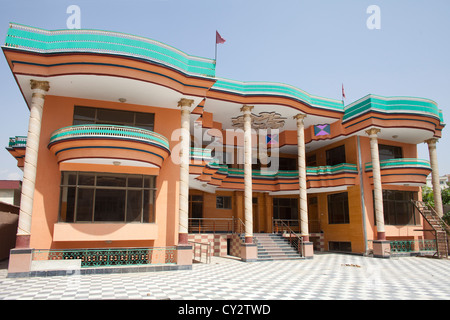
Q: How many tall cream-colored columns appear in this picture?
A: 6